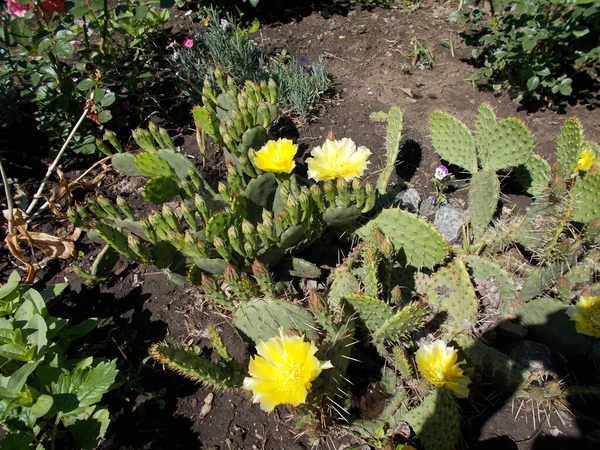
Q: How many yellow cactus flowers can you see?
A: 6